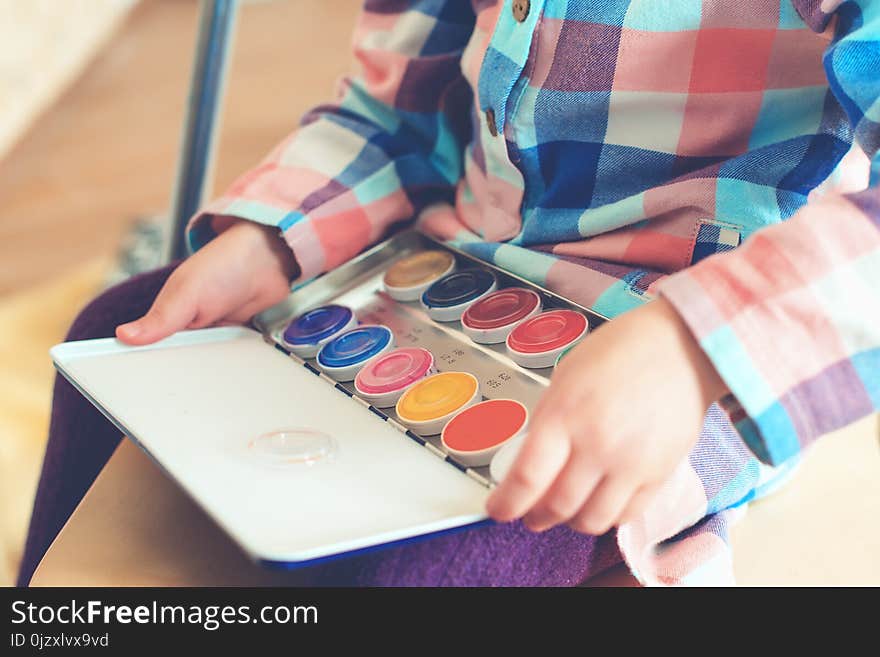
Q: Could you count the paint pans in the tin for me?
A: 11